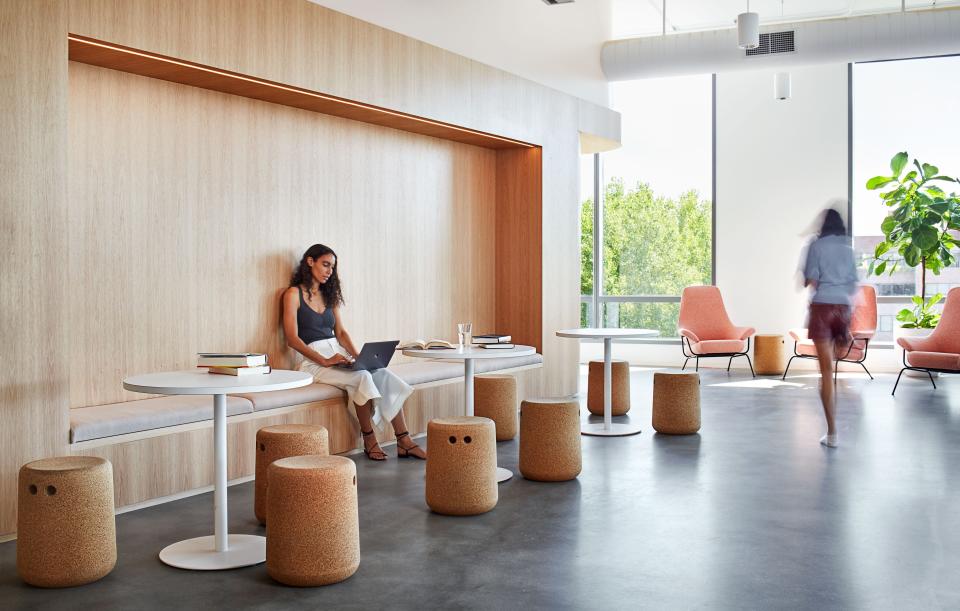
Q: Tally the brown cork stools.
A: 9